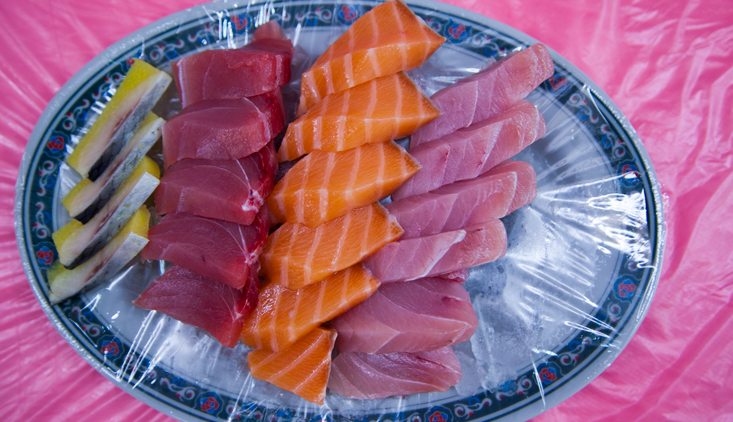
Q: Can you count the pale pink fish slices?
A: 6